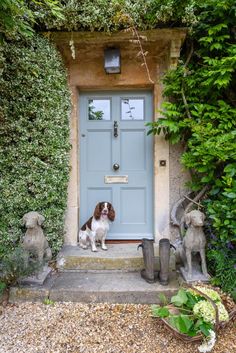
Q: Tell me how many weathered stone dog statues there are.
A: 2